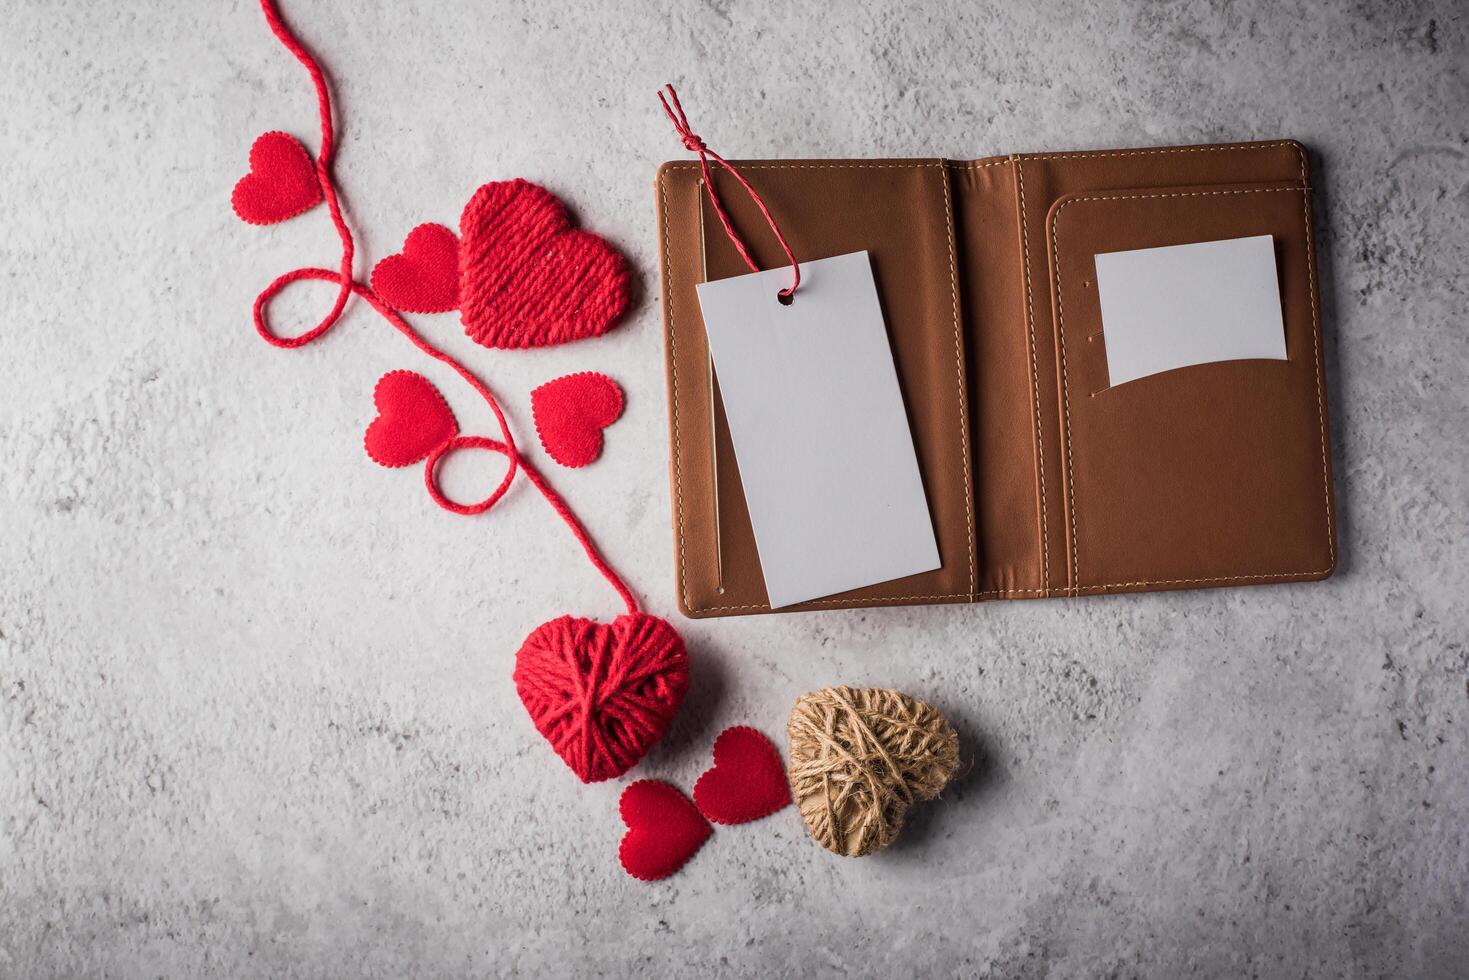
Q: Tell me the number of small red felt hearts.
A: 6